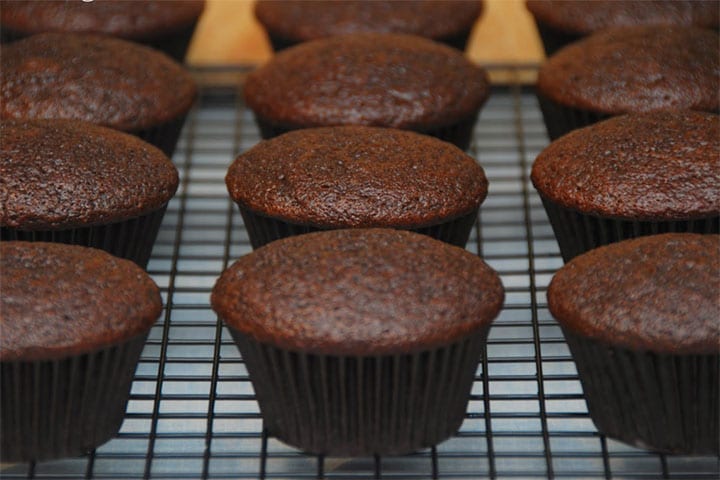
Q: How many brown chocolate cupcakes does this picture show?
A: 12